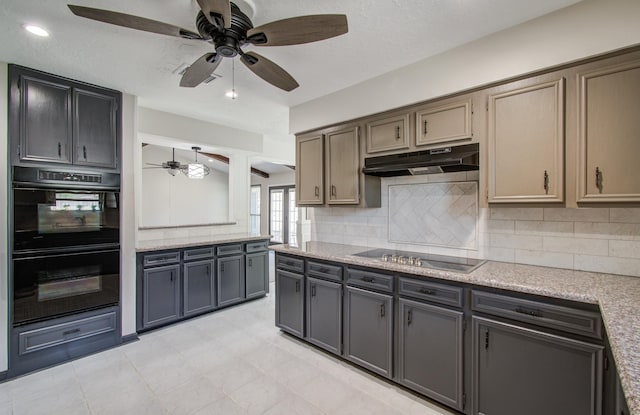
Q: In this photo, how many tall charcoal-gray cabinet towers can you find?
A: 1